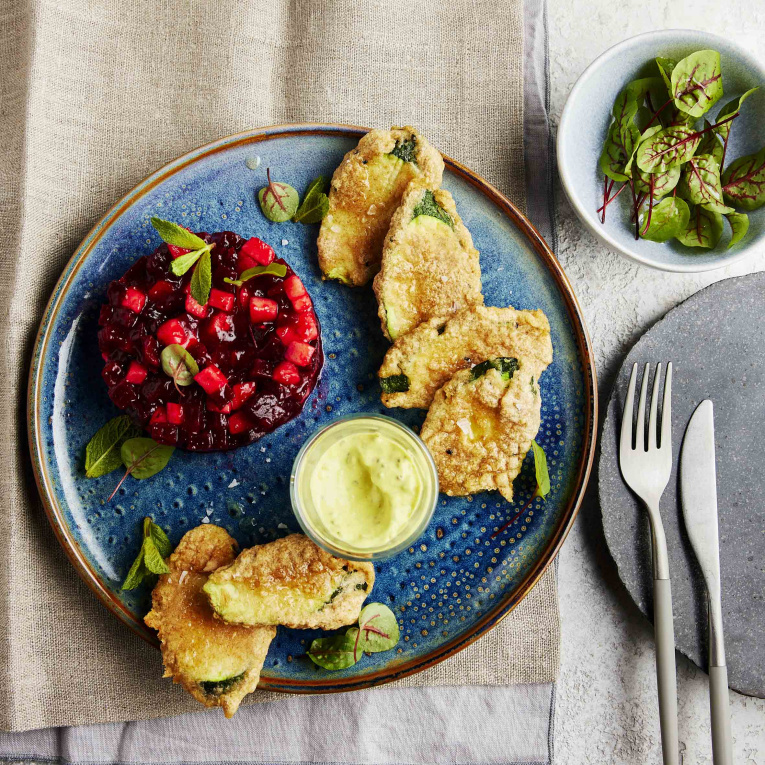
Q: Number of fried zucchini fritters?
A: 6